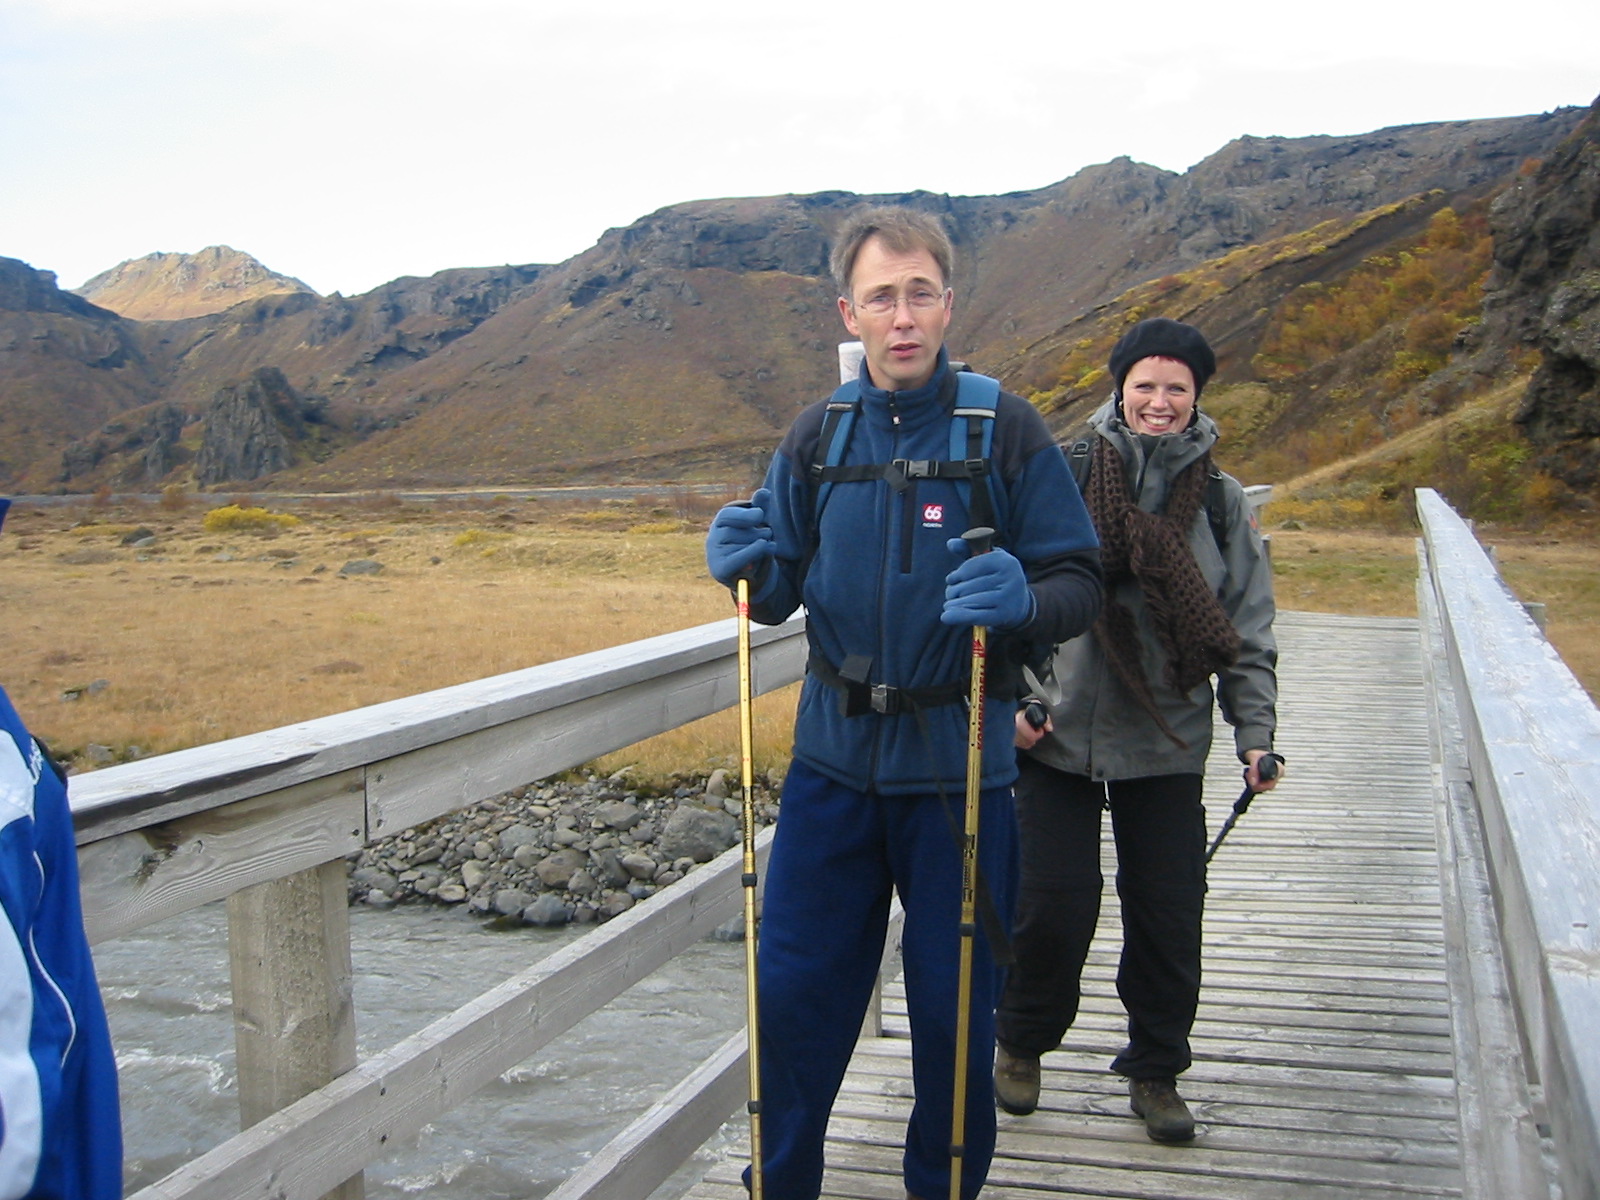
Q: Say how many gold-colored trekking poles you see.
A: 2